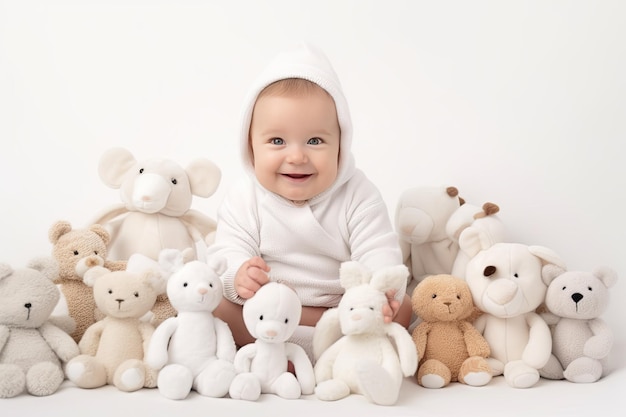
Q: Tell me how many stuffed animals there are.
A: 12